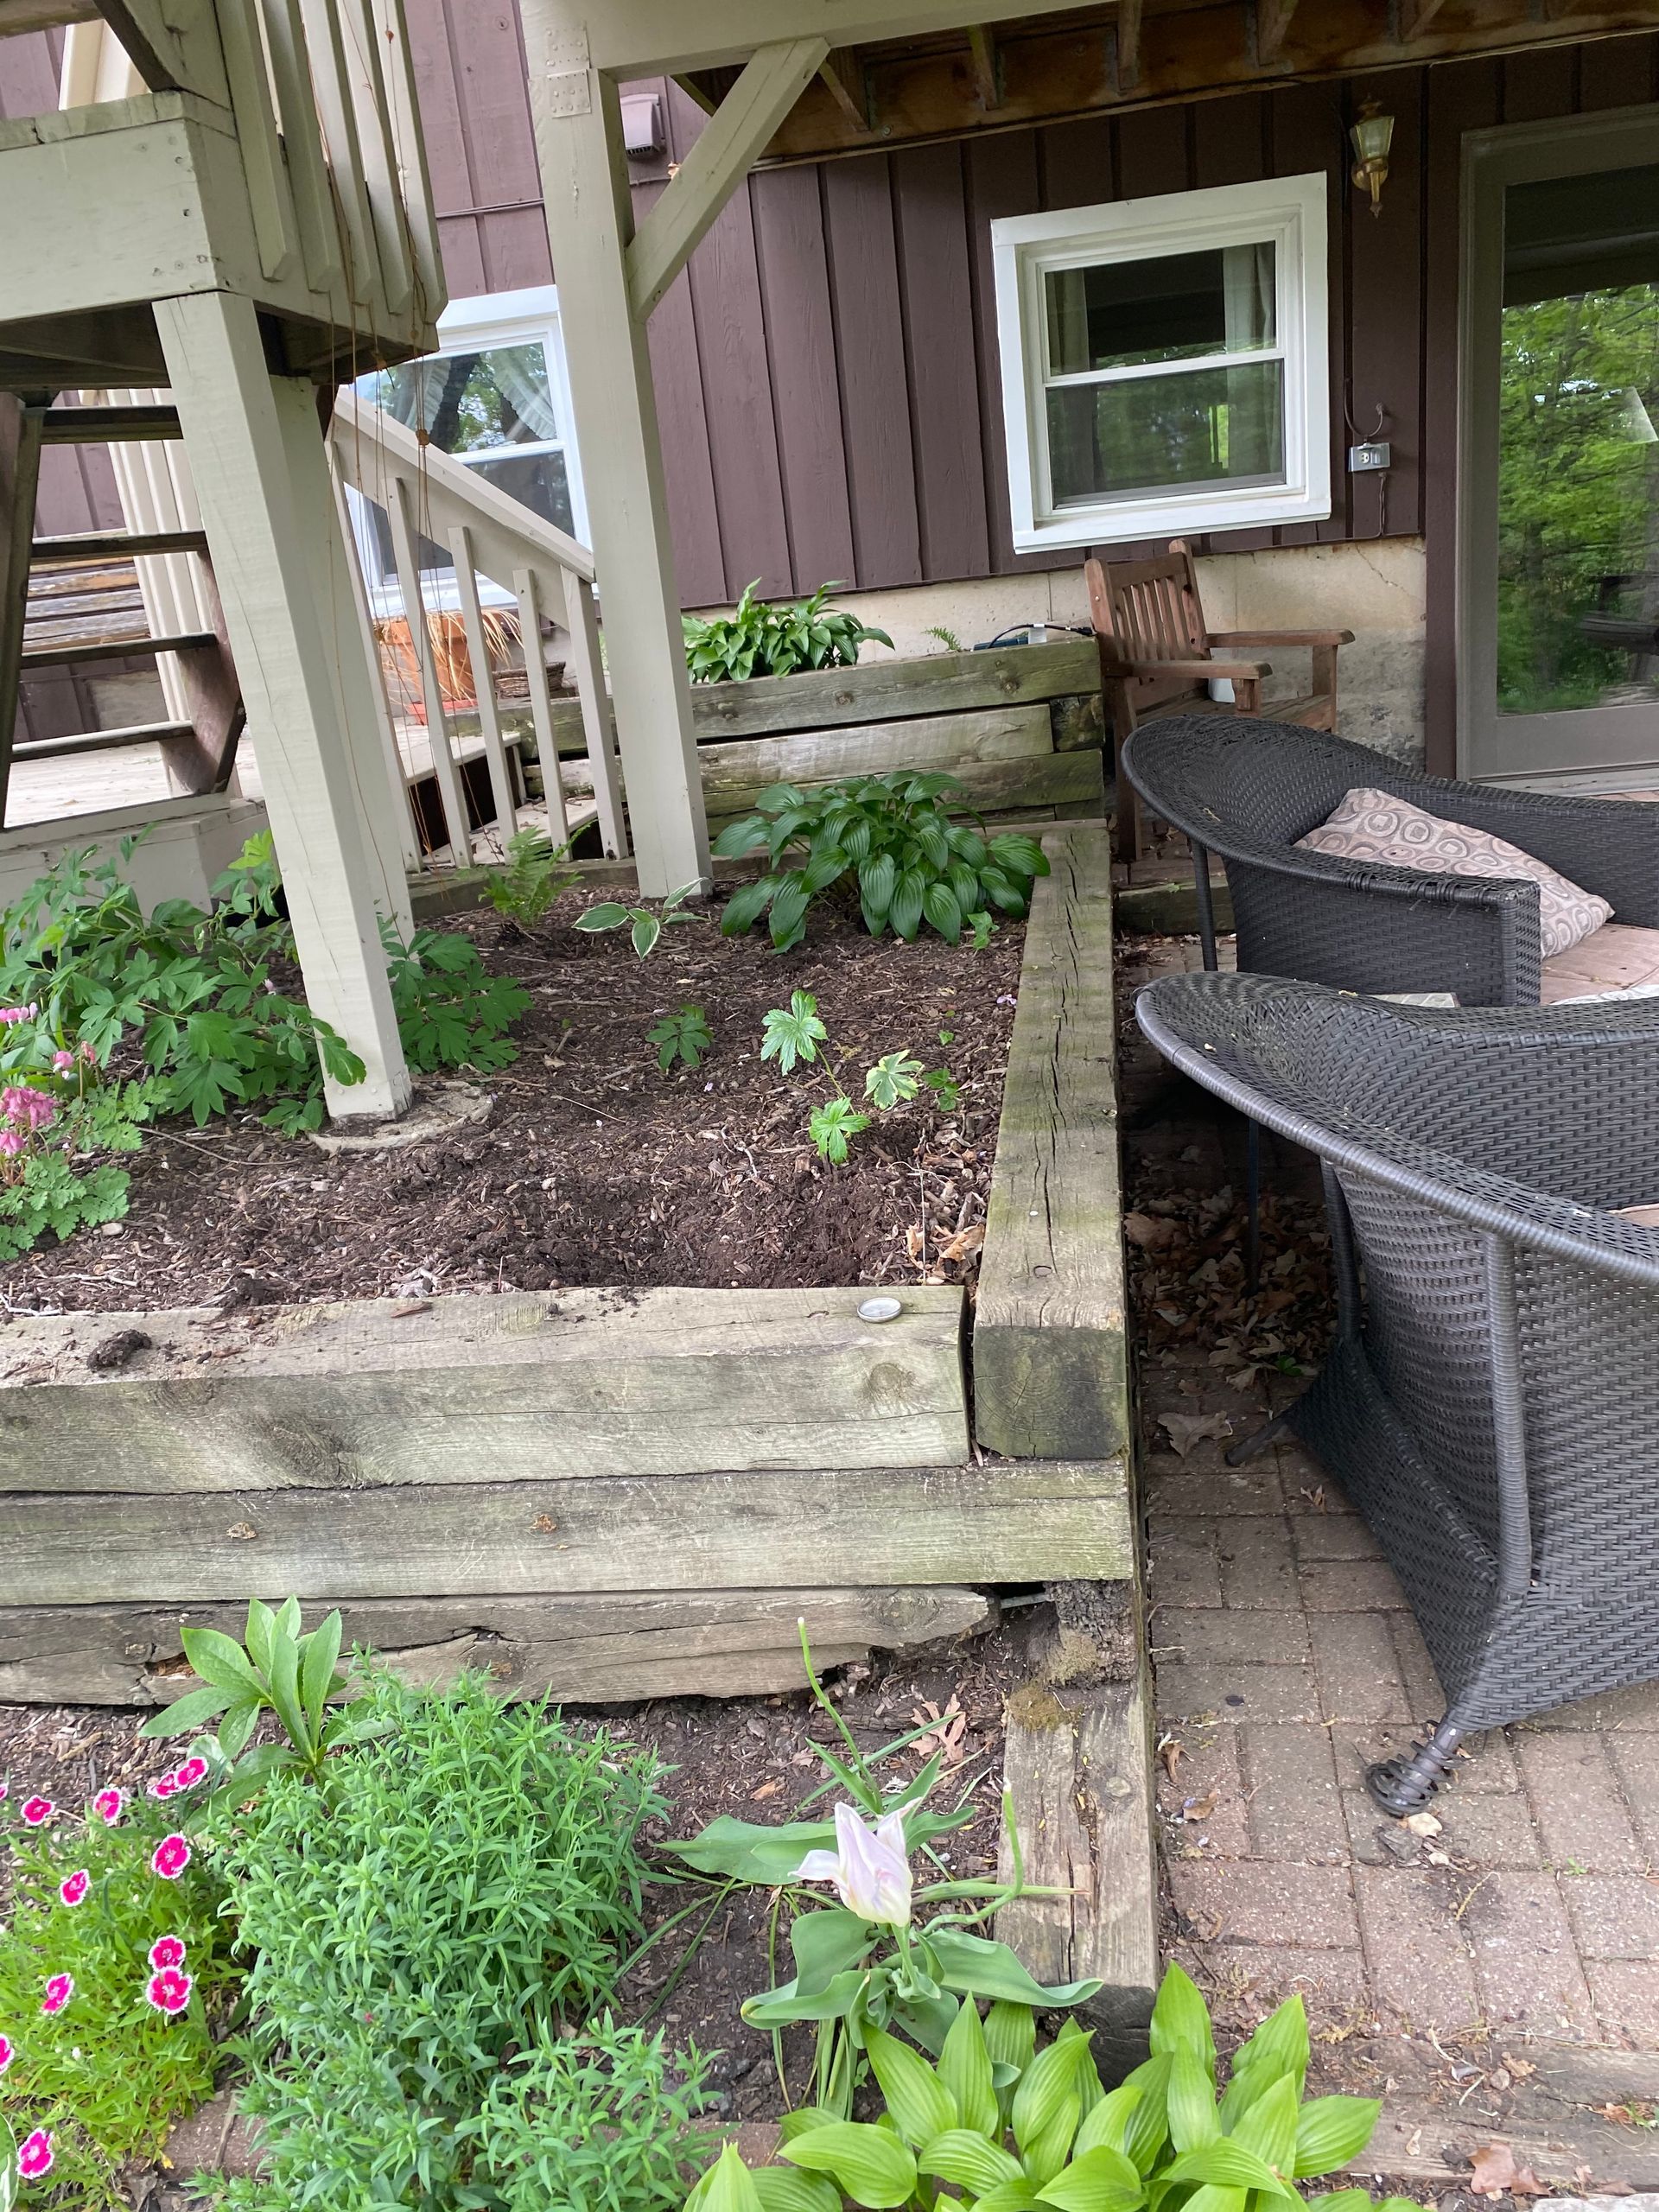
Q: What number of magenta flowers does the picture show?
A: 12